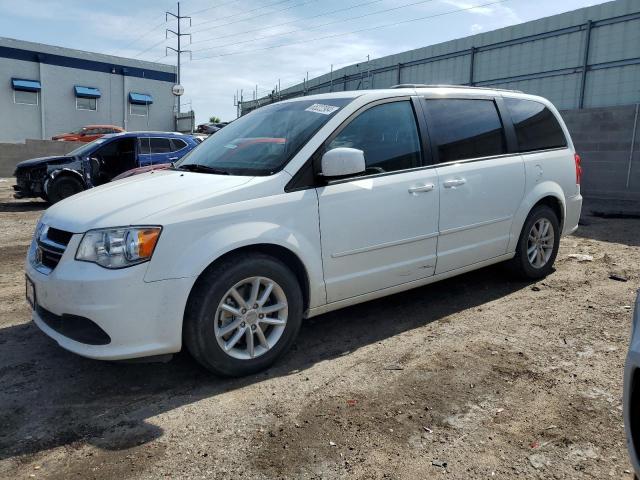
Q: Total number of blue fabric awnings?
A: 3